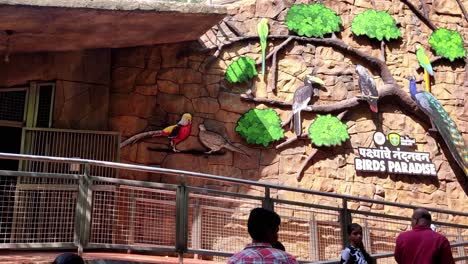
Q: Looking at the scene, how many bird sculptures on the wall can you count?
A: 7